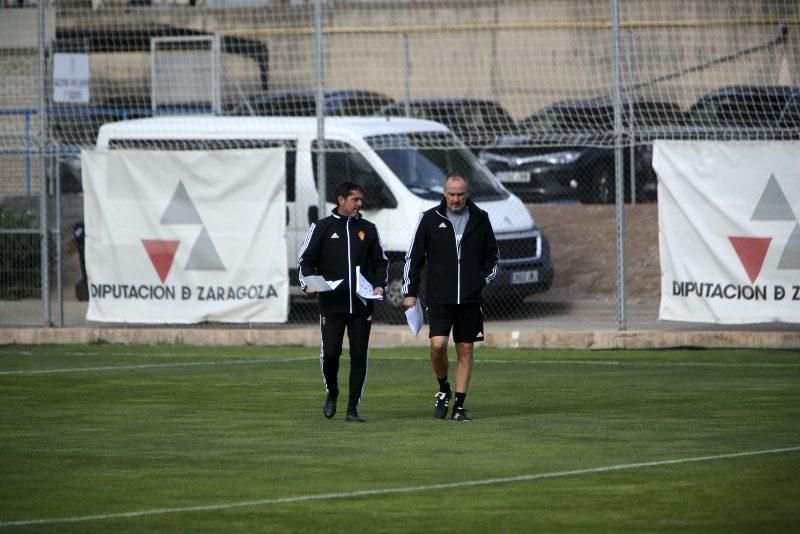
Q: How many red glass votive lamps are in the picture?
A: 0